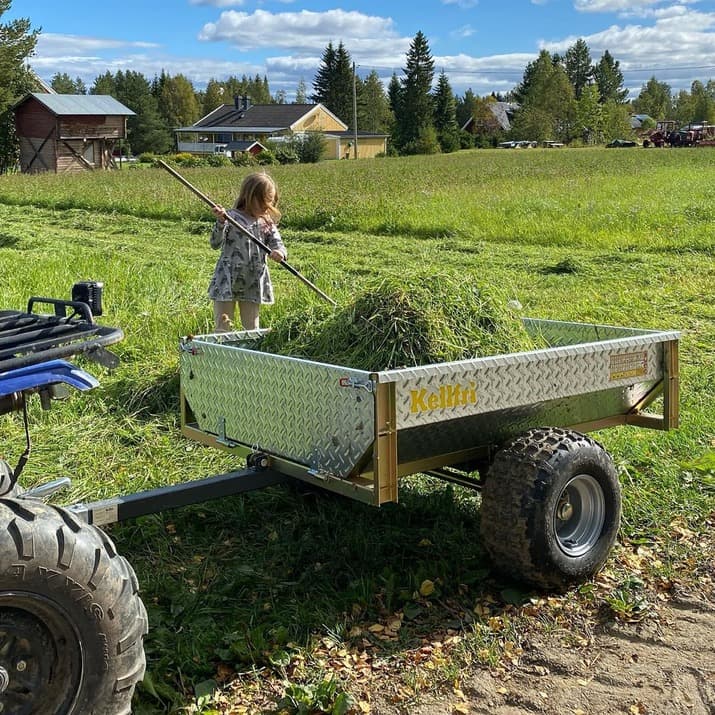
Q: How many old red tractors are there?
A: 2